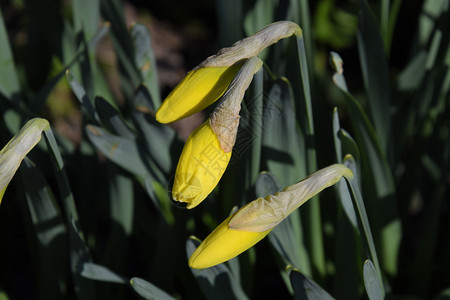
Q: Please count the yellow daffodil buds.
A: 3